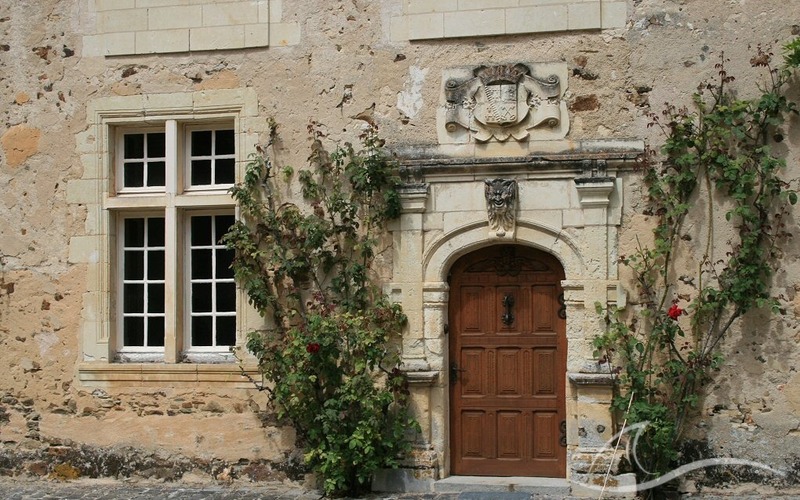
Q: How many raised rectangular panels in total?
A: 9